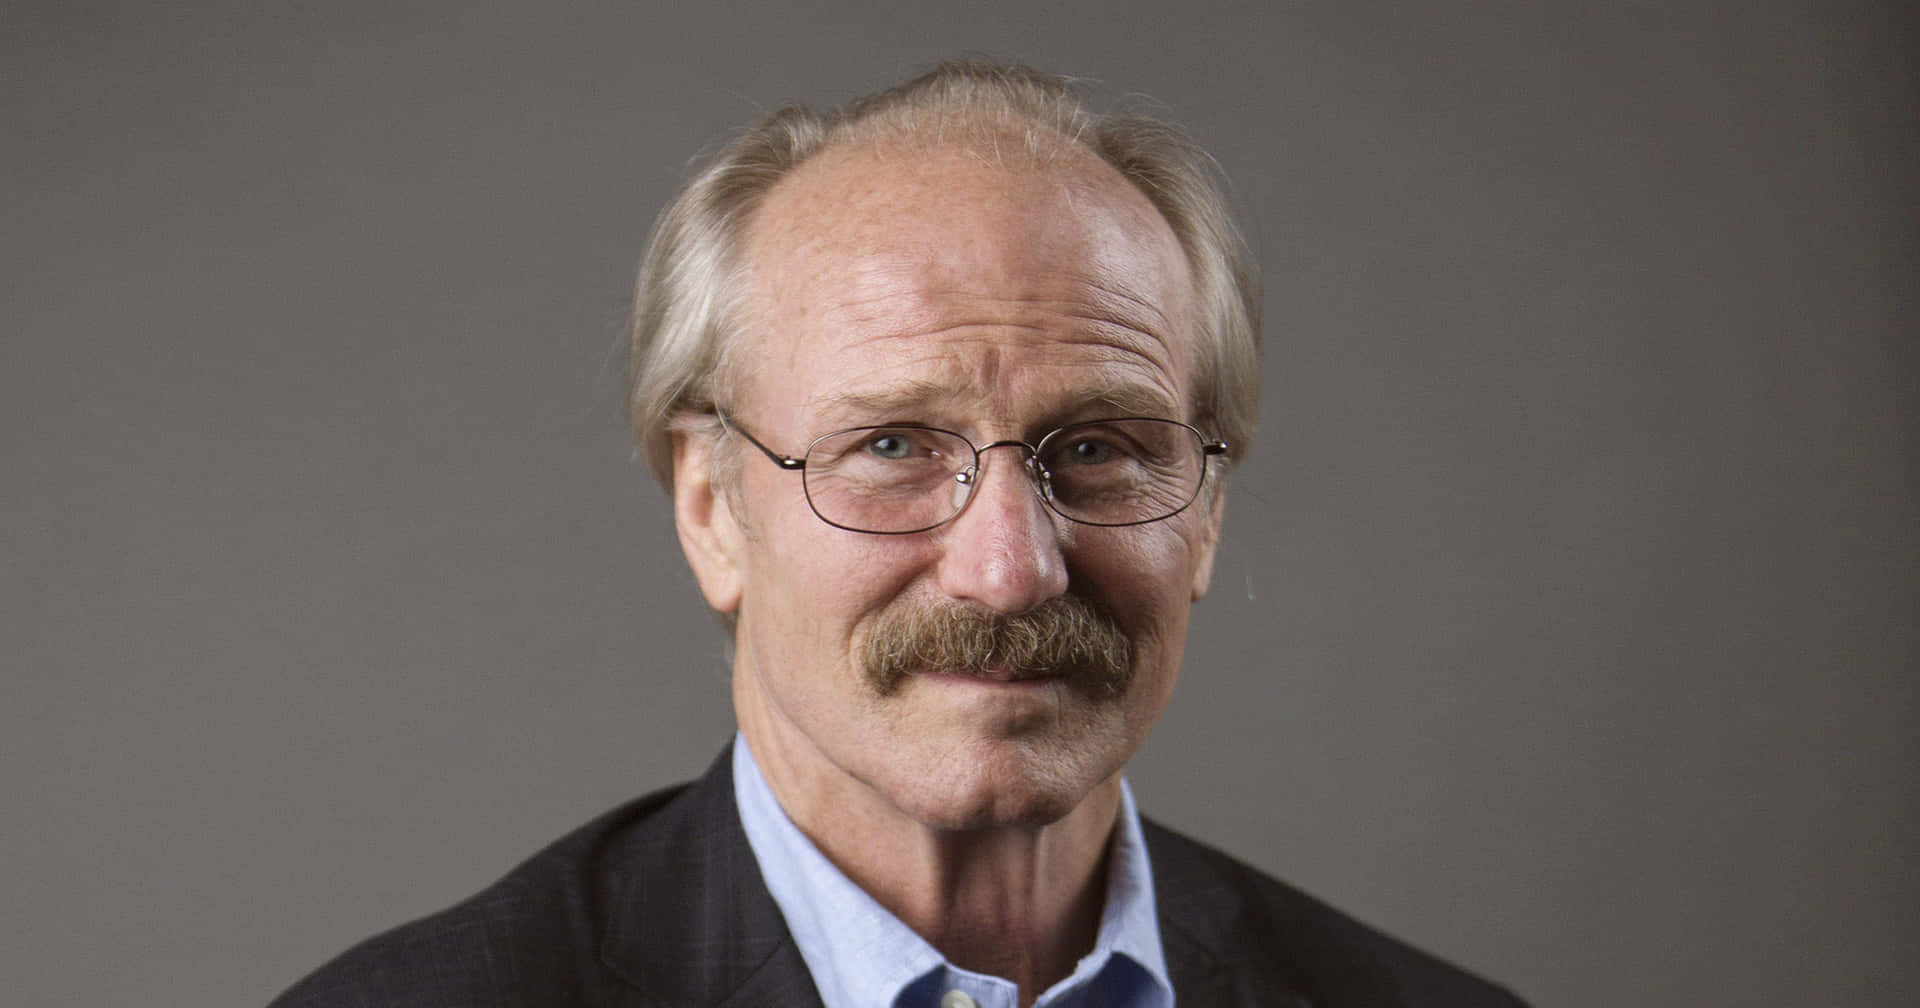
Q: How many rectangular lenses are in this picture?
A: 2